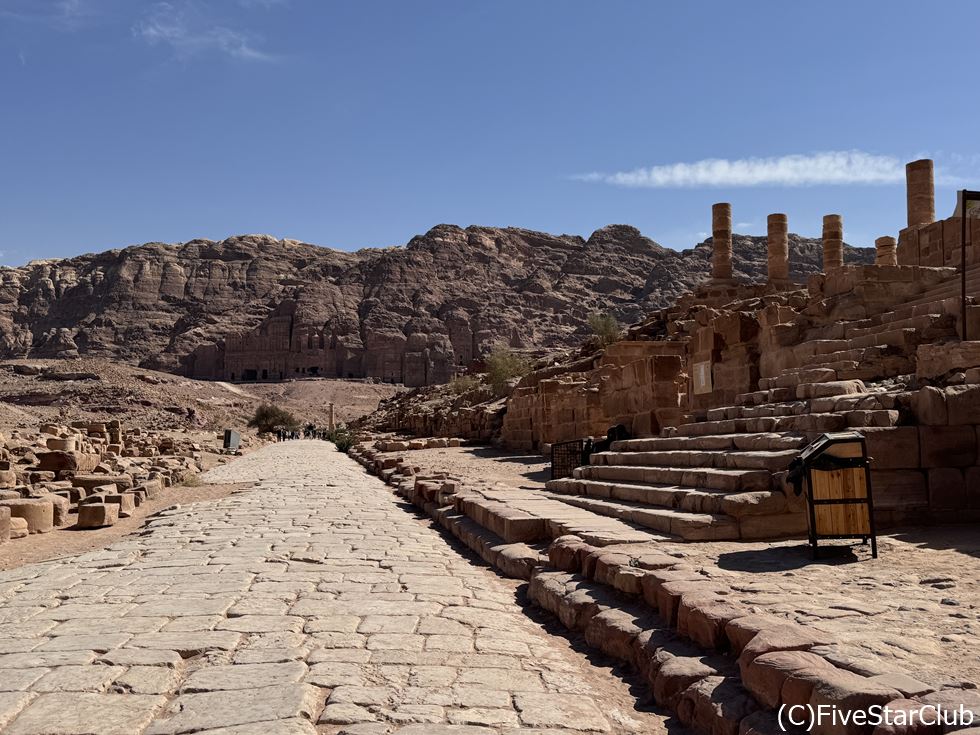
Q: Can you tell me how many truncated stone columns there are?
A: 5